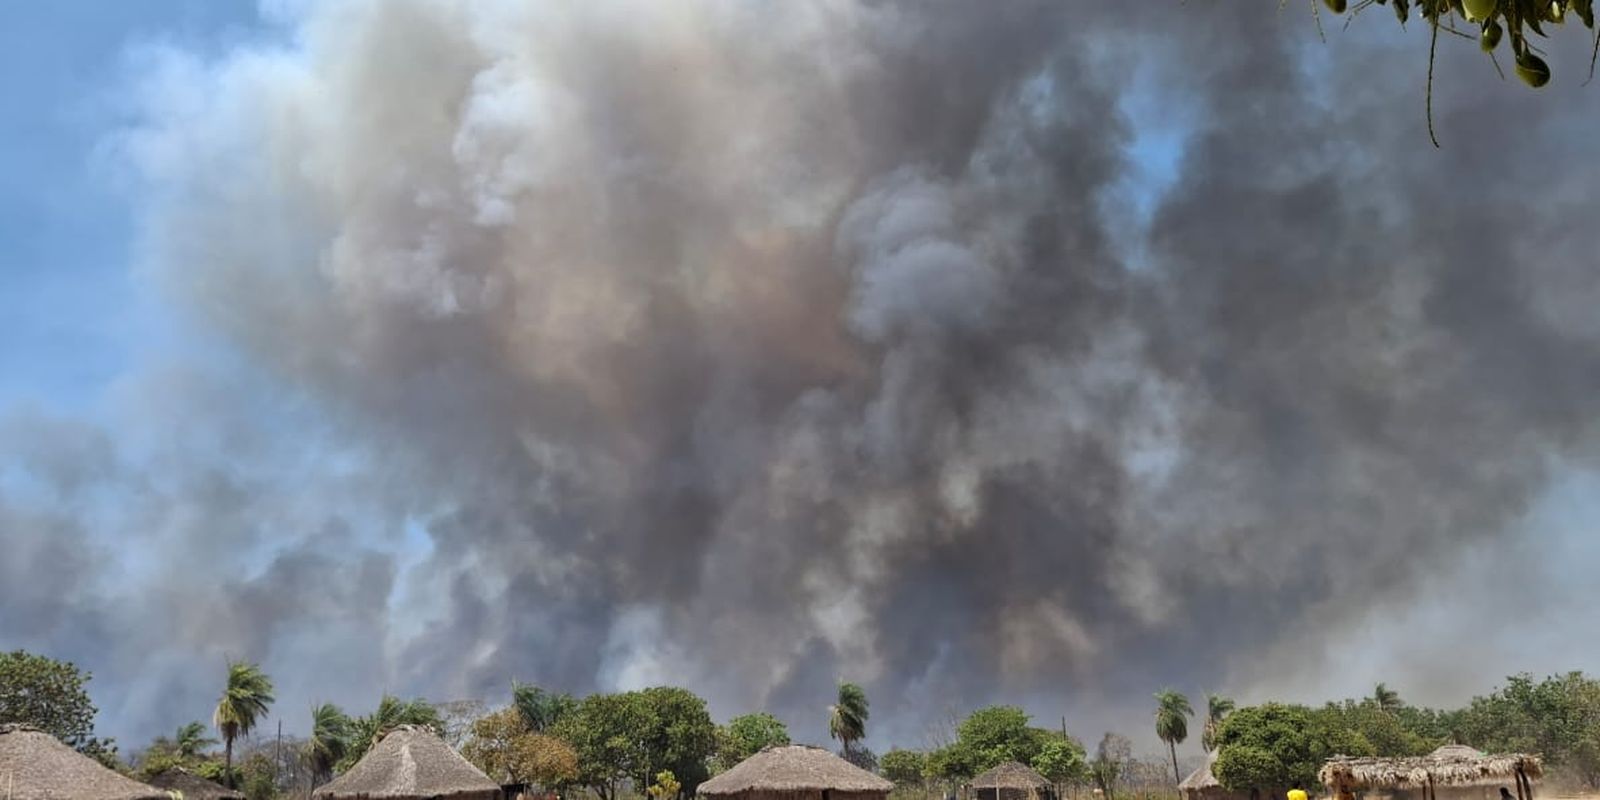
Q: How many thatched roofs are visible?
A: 8